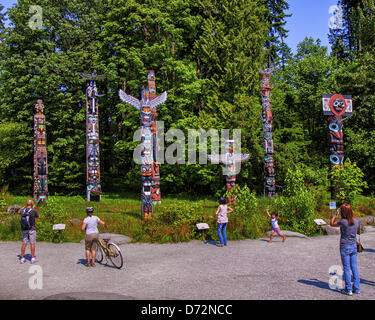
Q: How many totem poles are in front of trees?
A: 7